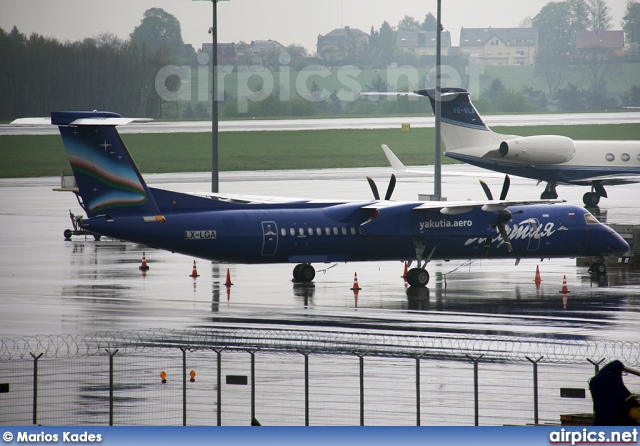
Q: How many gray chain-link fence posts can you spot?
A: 11